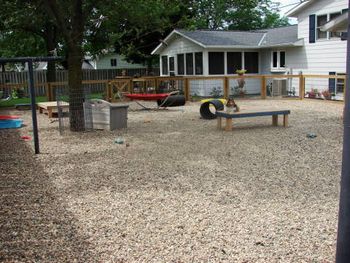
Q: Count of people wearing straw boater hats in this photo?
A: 0